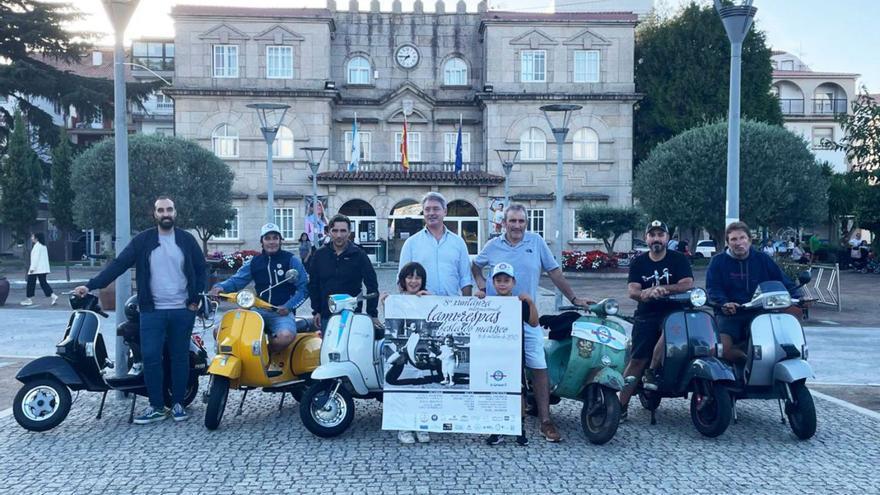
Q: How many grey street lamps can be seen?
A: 6